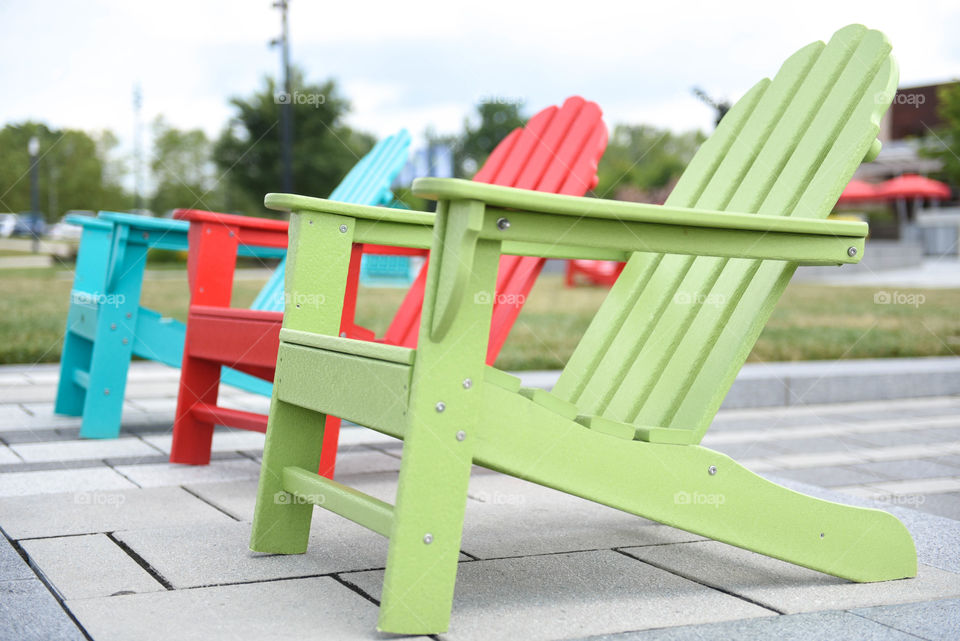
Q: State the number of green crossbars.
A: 1